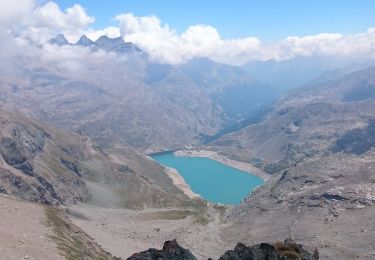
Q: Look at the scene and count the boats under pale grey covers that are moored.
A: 0